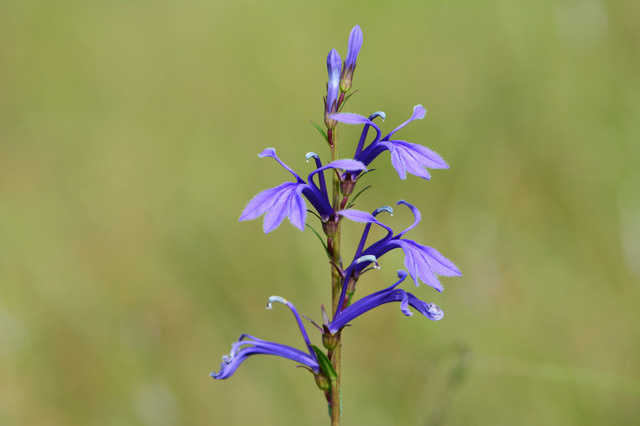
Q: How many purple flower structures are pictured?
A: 7